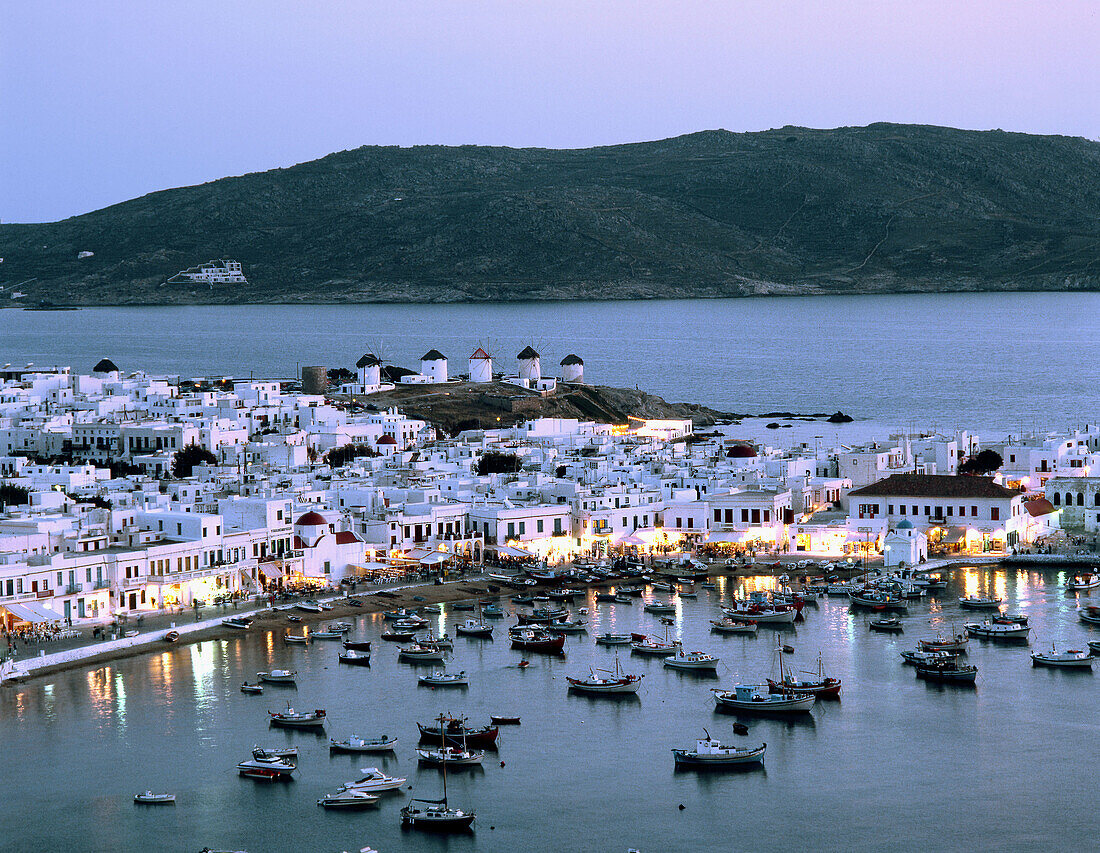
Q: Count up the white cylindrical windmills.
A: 5